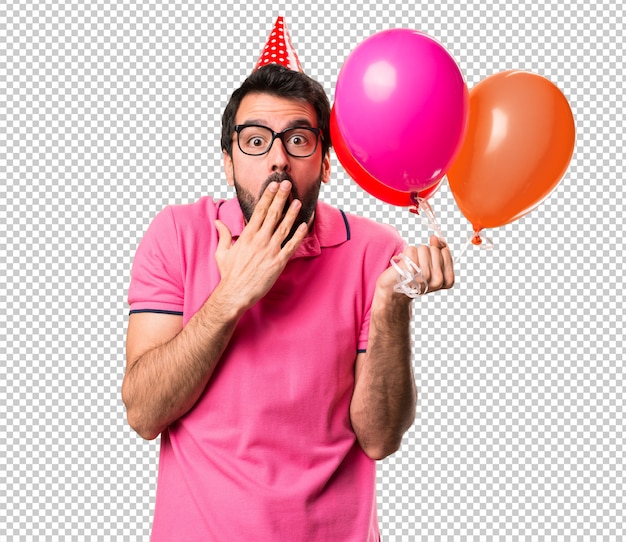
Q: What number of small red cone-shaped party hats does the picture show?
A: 1